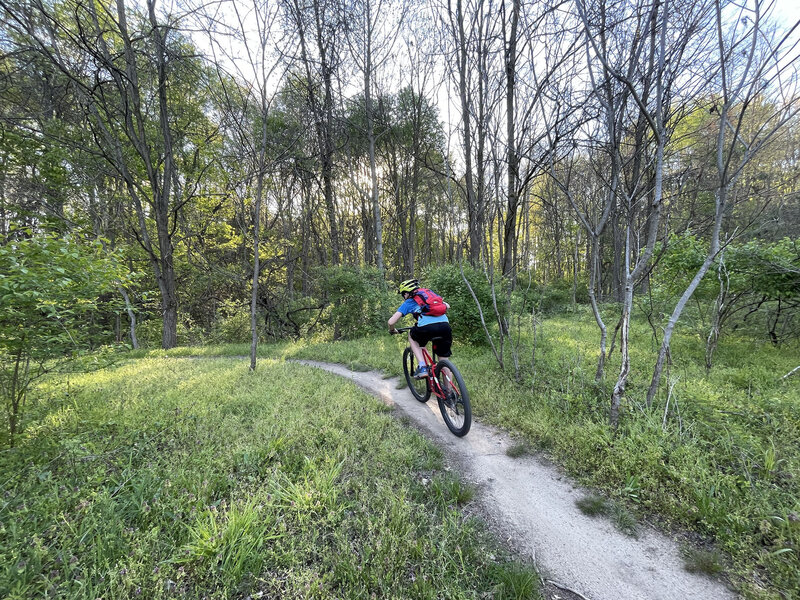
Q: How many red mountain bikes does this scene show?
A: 1